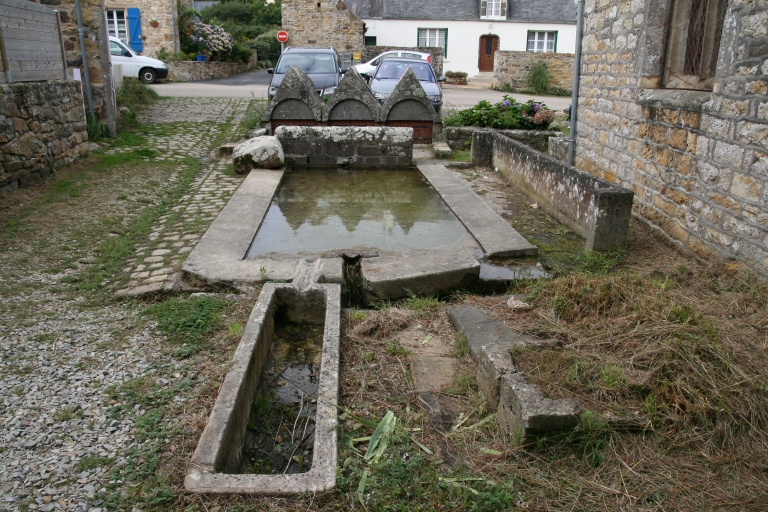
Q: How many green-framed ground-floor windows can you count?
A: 2